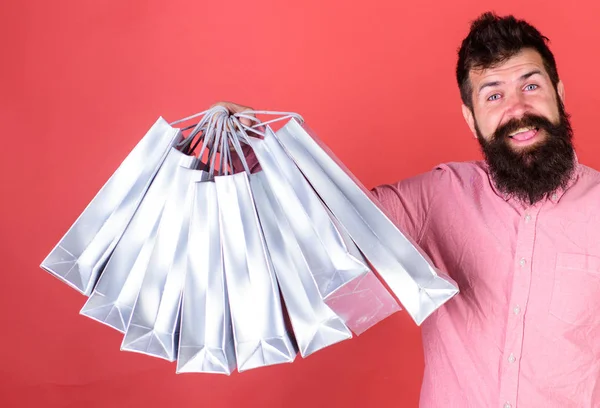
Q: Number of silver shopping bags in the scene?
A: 8